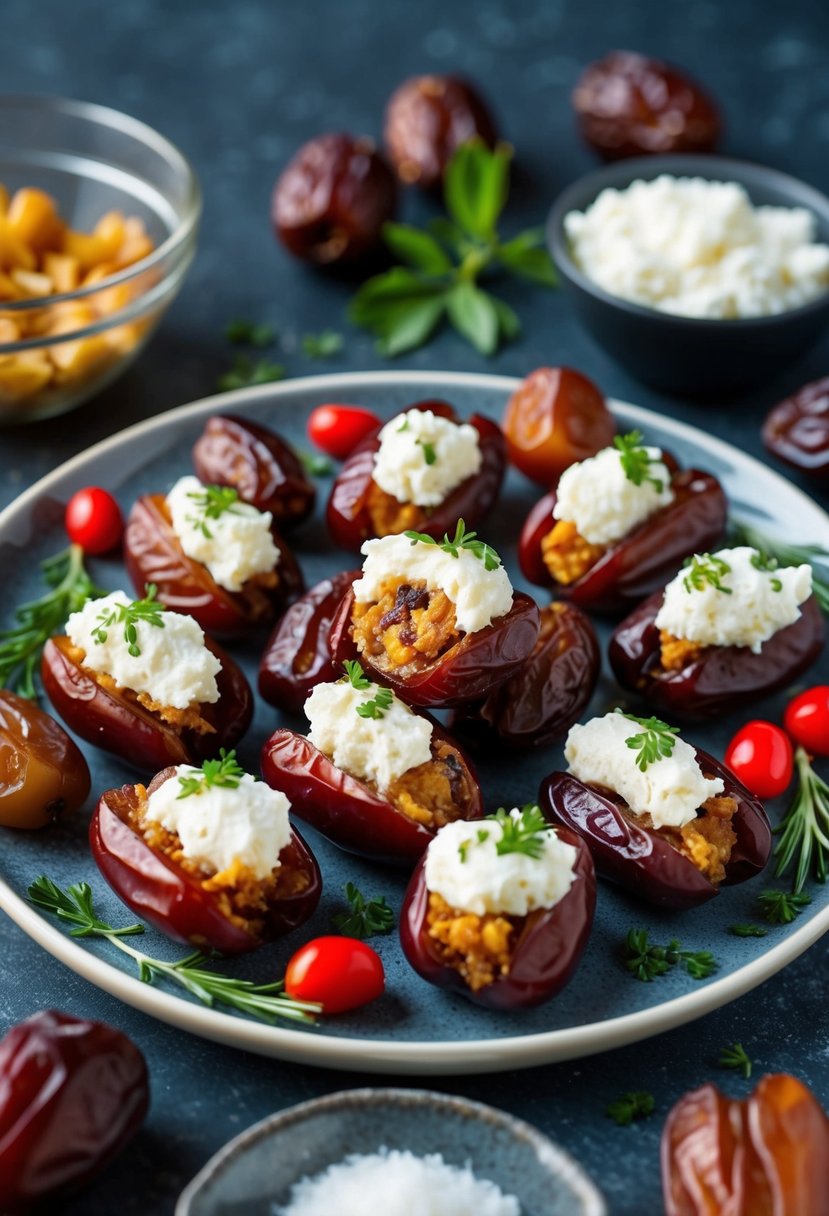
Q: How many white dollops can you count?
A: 10